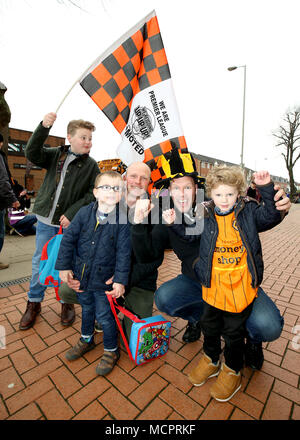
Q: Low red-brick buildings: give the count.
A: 2